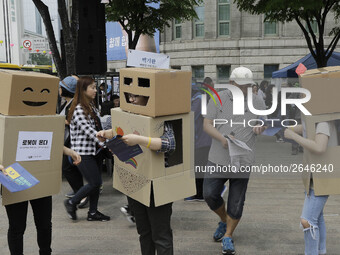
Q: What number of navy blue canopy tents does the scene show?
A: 1